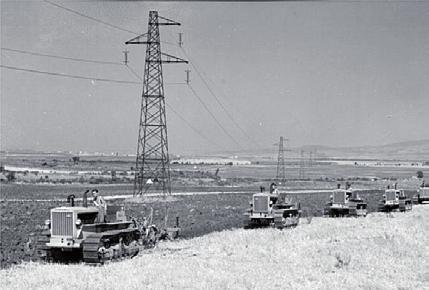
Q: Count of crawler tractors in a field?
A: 5